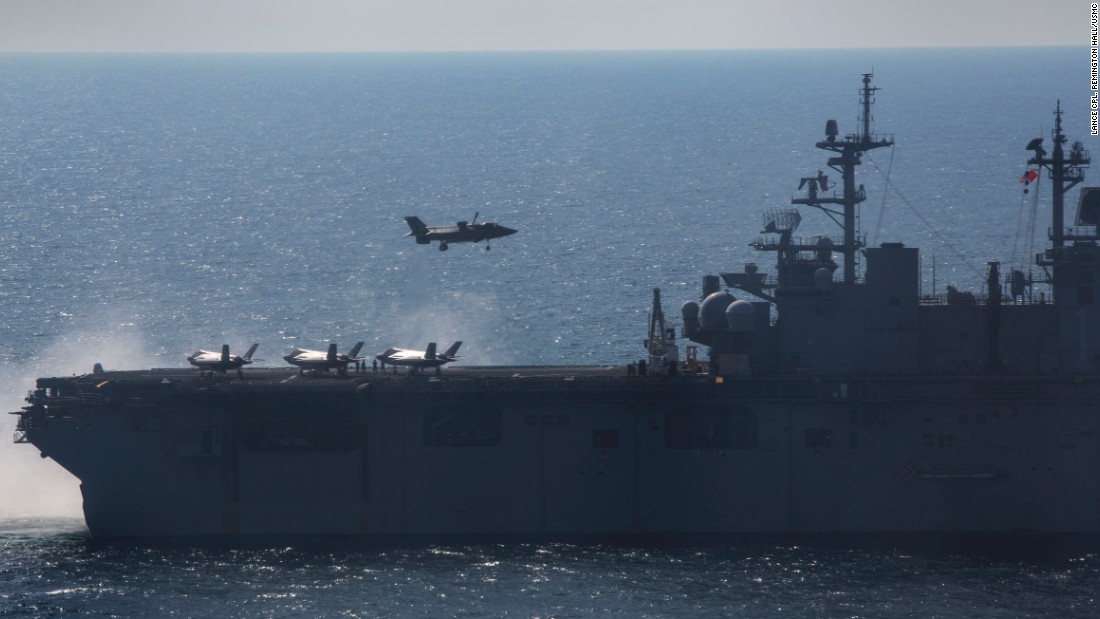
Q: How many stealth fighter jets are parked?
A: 3